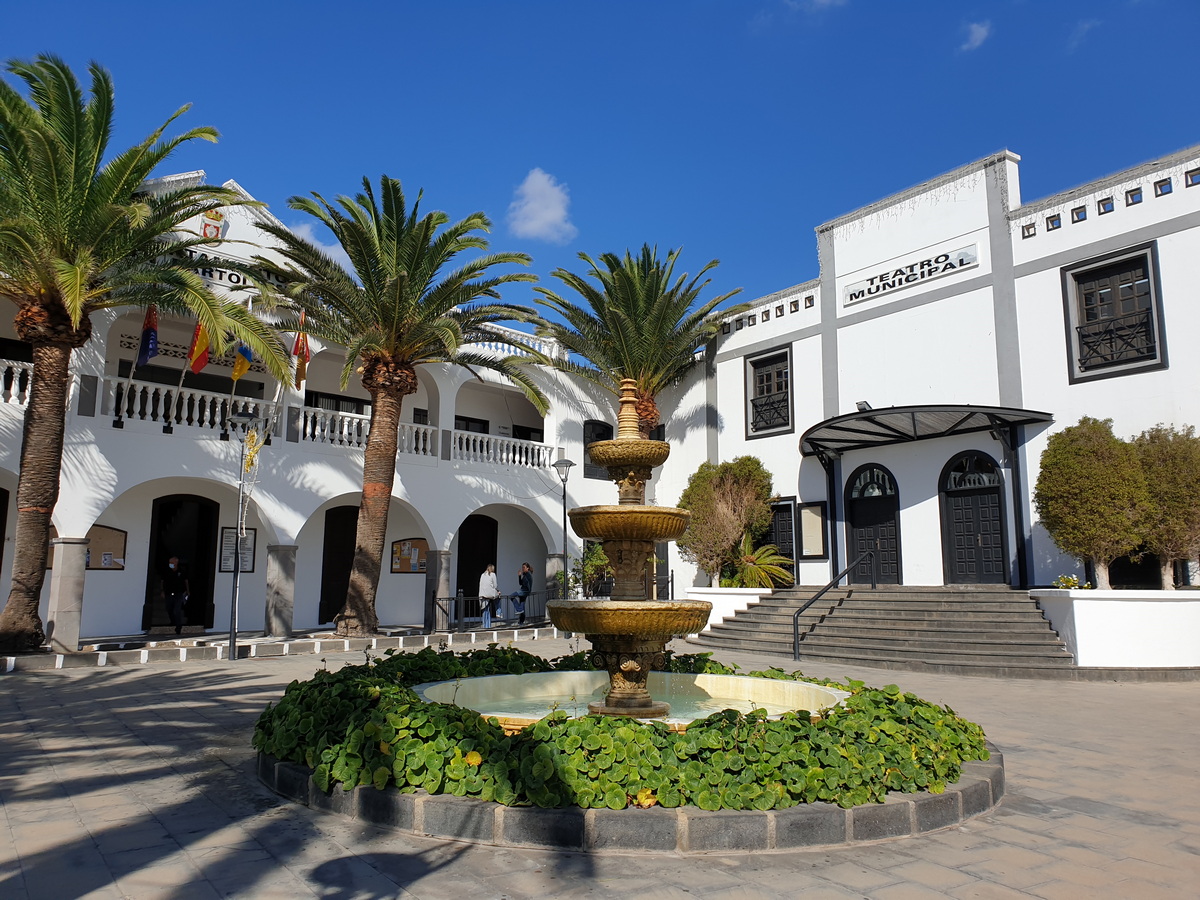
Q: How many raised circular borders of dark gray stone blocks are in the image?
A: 1